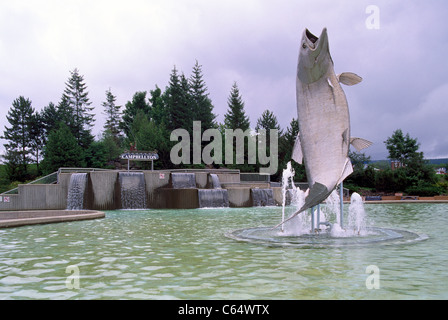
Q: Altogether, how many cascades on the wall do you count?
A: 6